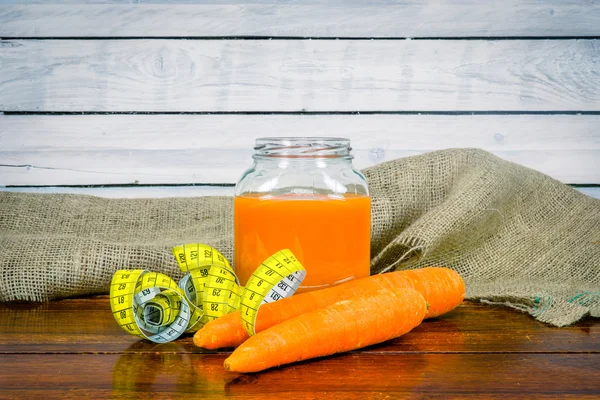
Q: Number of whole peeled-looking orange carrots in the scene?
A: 2